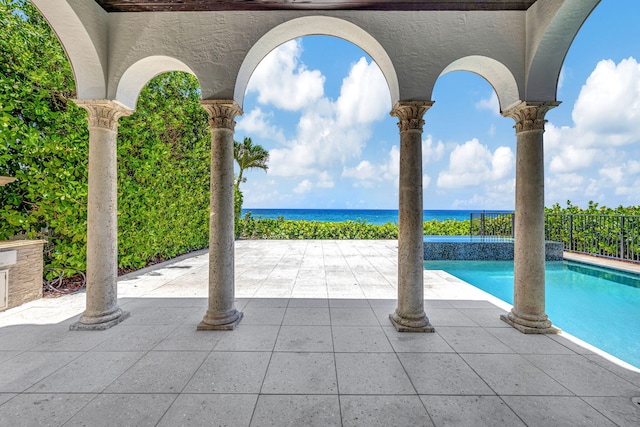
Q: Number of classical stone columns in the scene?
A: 4